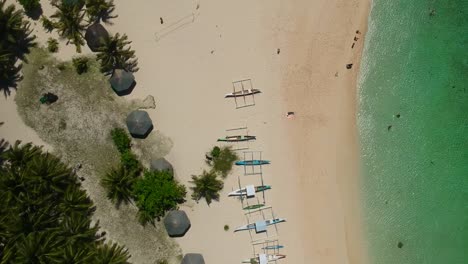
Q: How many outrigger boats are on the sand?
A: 8